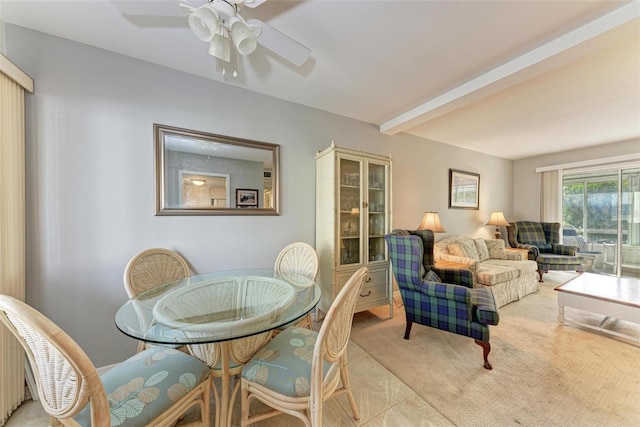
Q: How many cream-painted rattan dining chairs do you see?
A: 4